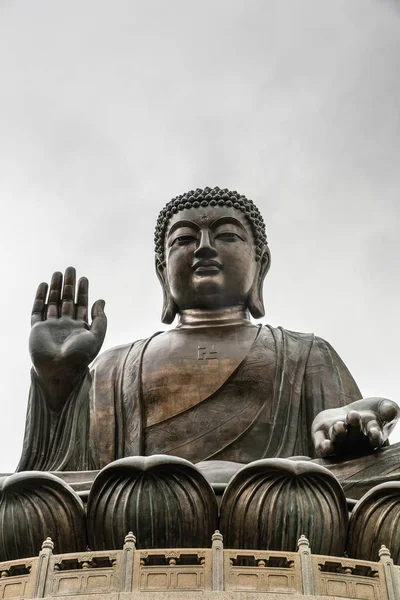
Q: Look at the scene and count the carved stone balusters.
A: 5